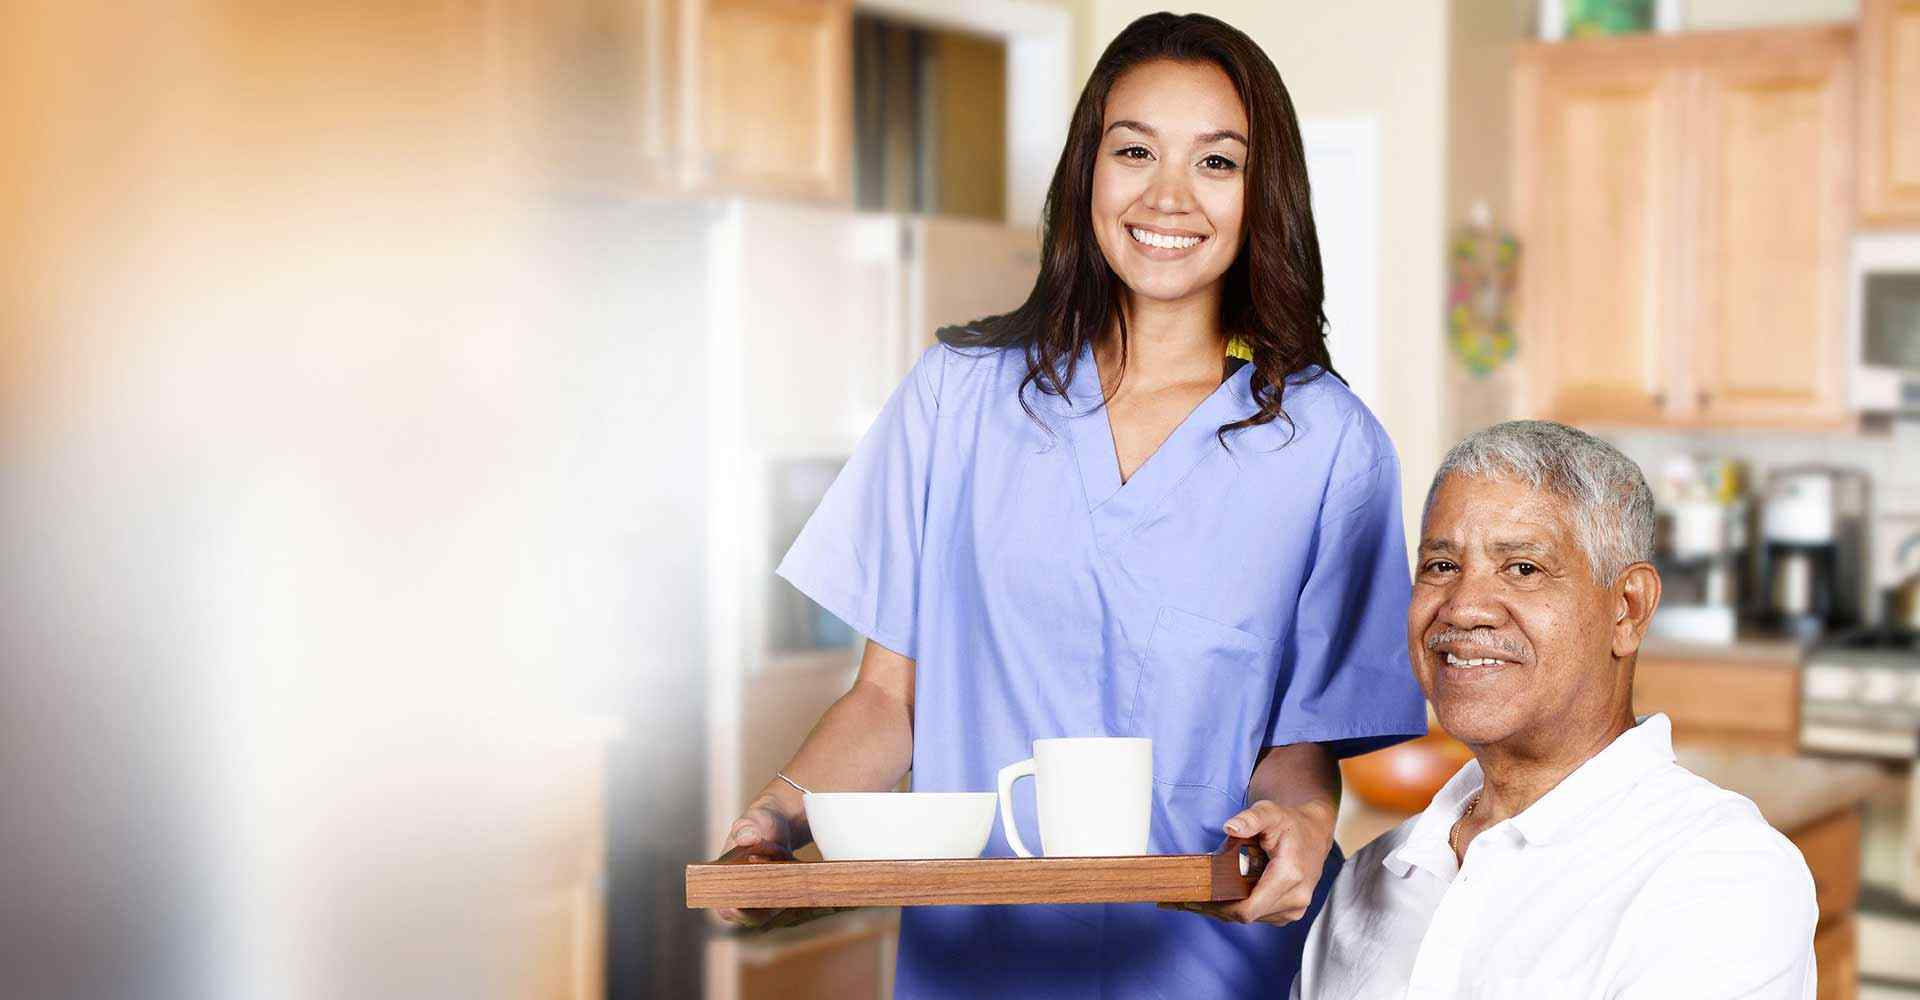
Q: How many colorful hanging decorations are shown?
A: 1